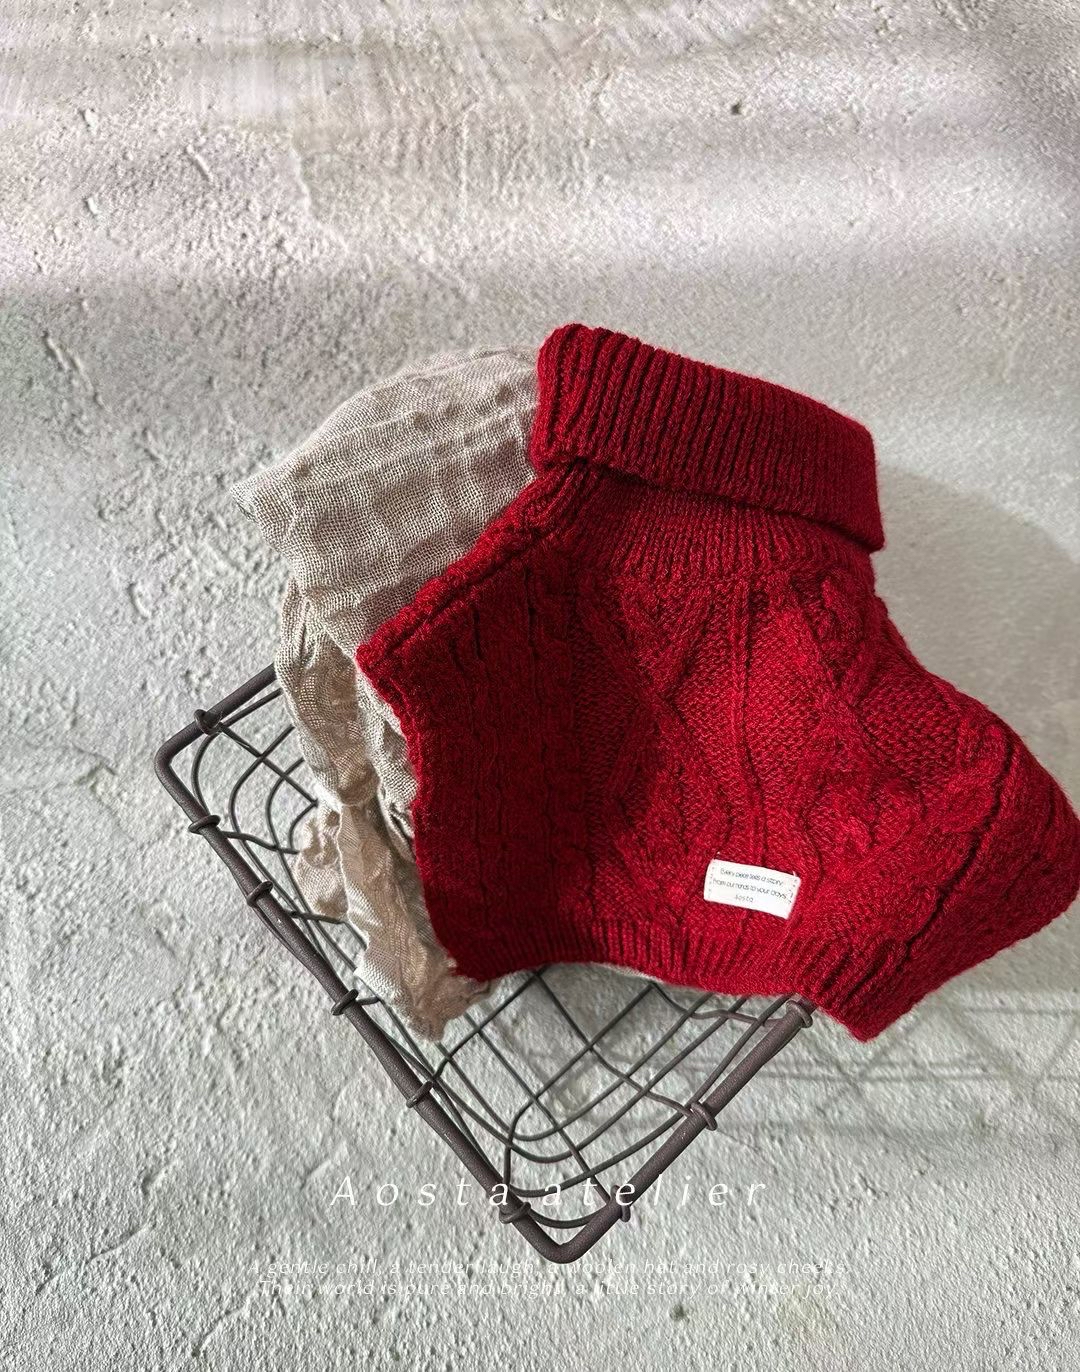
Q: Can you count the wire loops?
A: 9